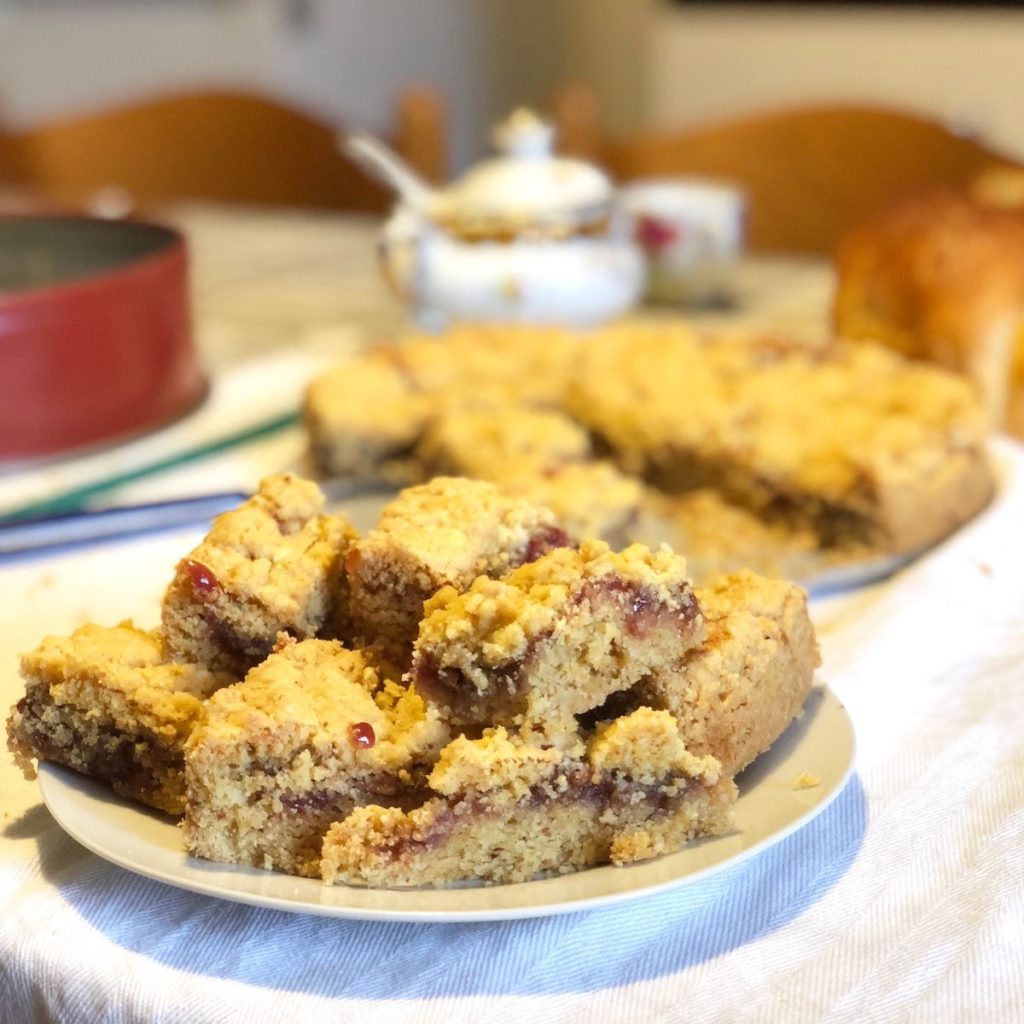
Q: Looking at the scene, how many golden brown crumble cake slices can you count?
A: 7